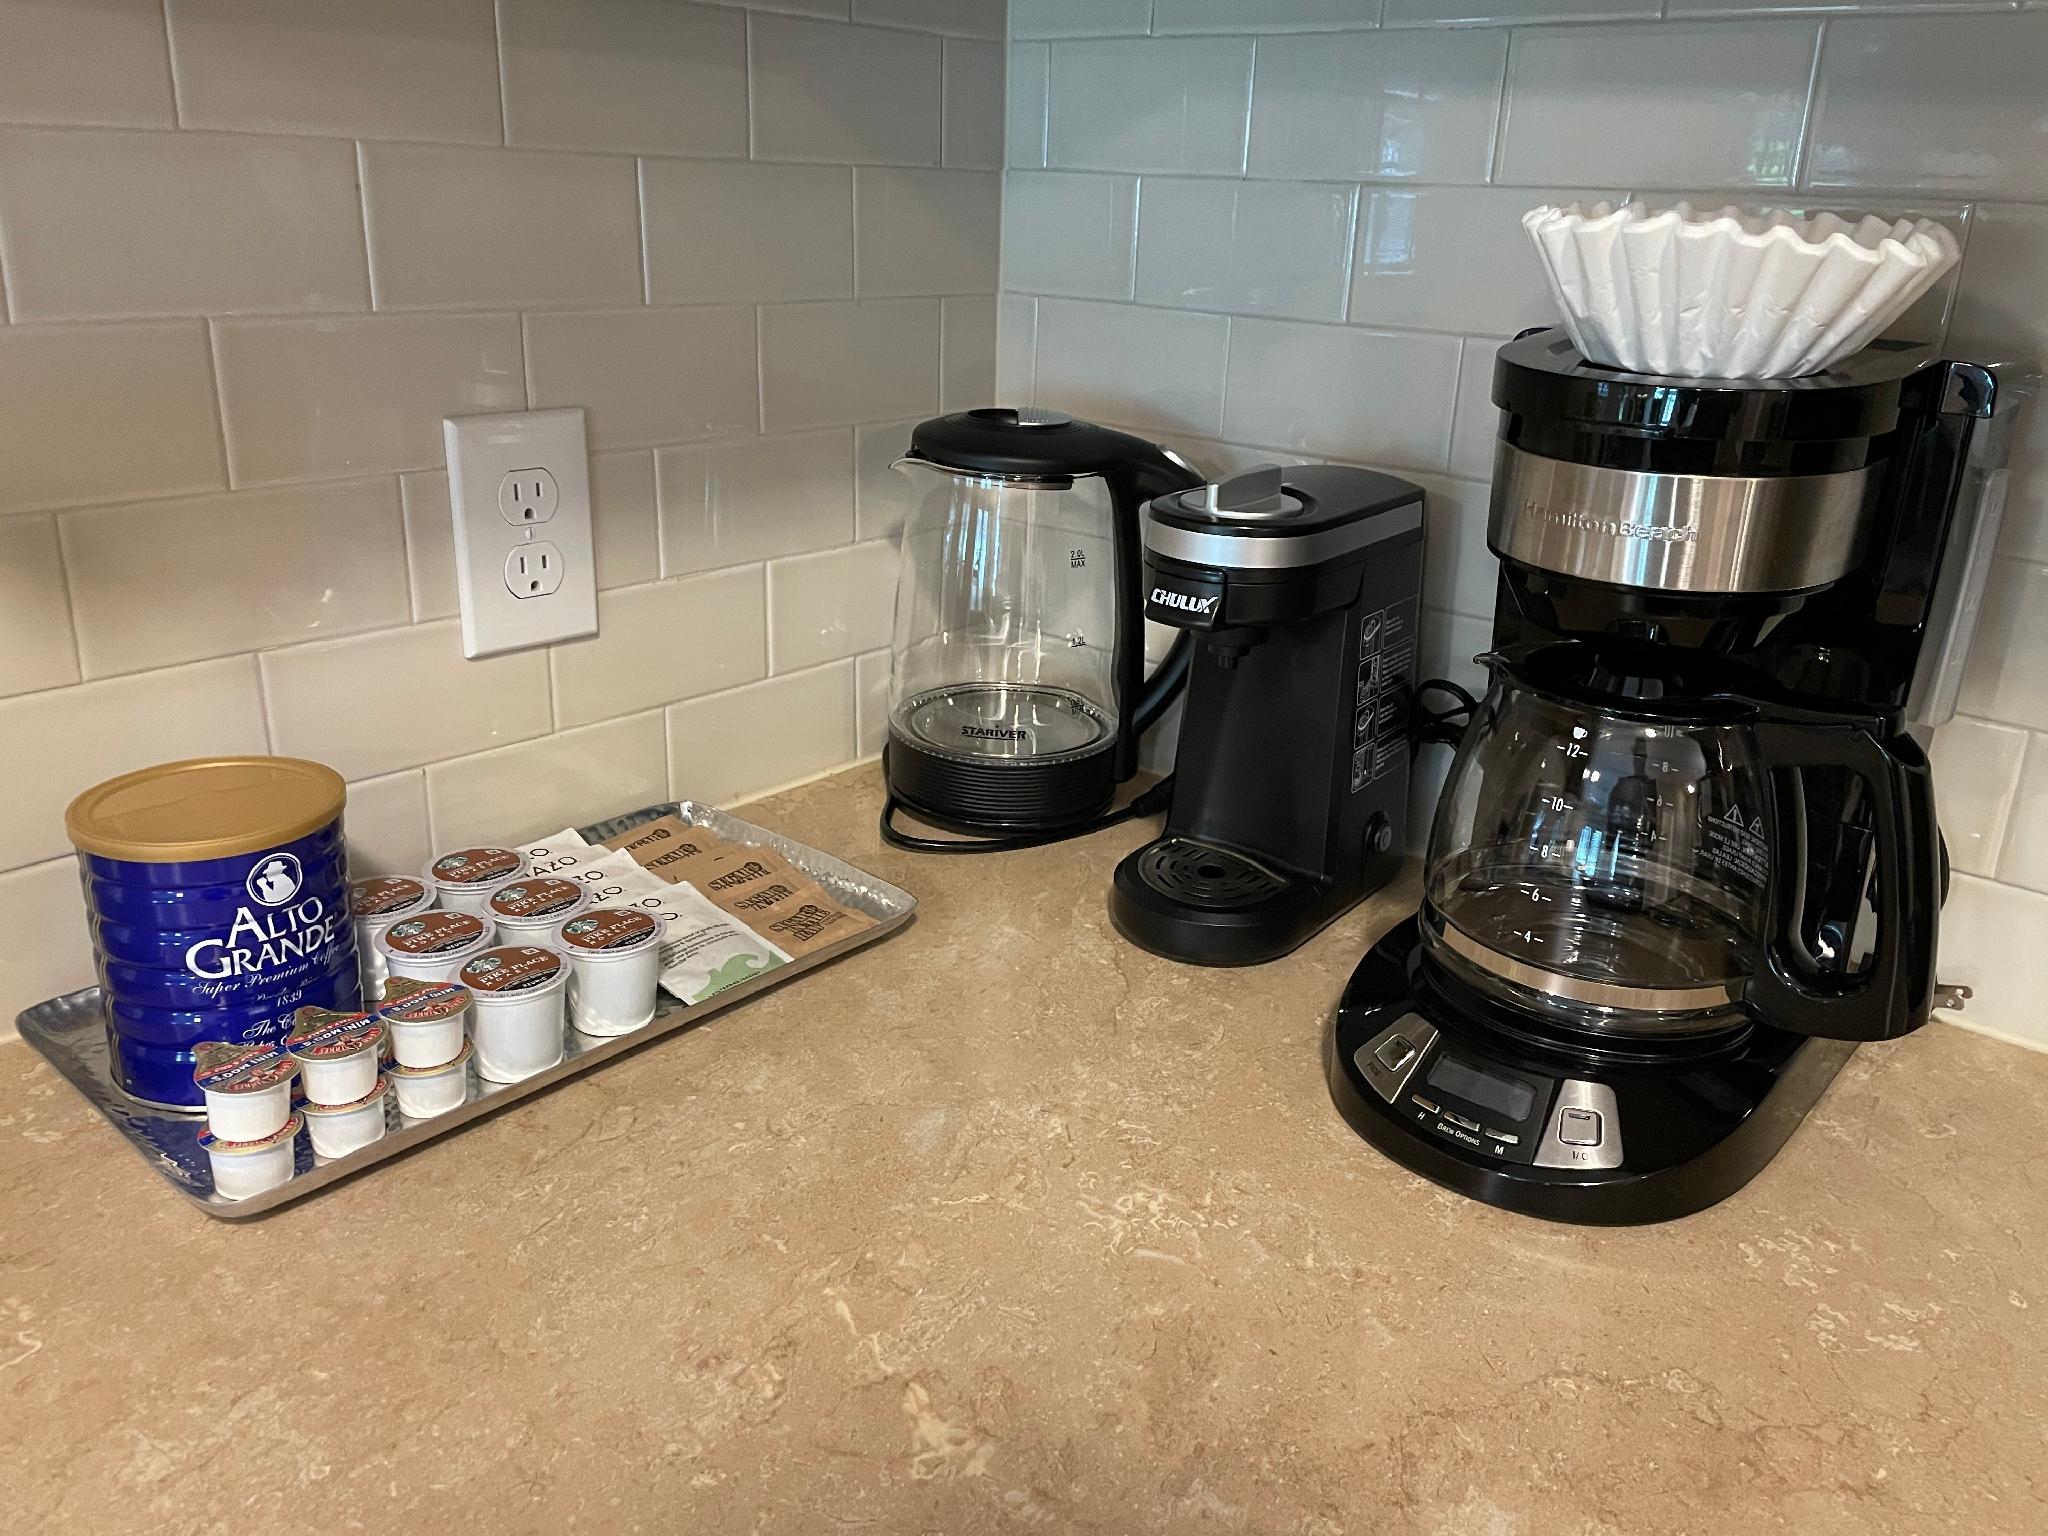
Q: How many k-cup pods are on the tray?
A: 6